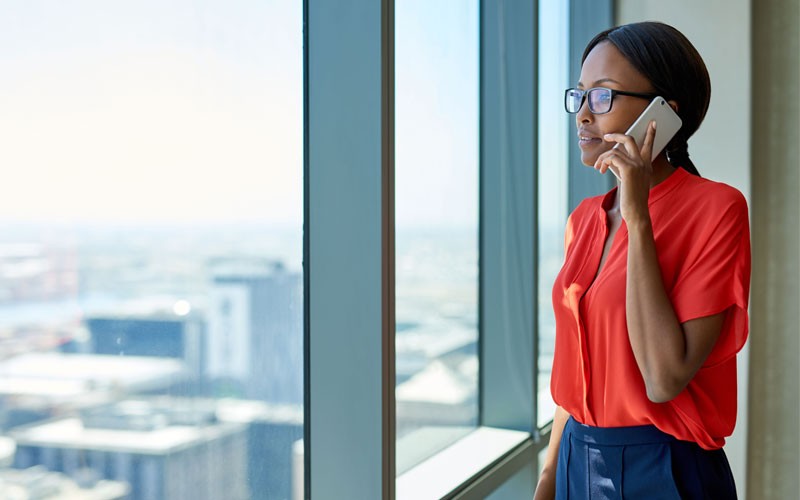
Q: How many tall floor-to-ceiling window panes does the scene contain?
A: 3